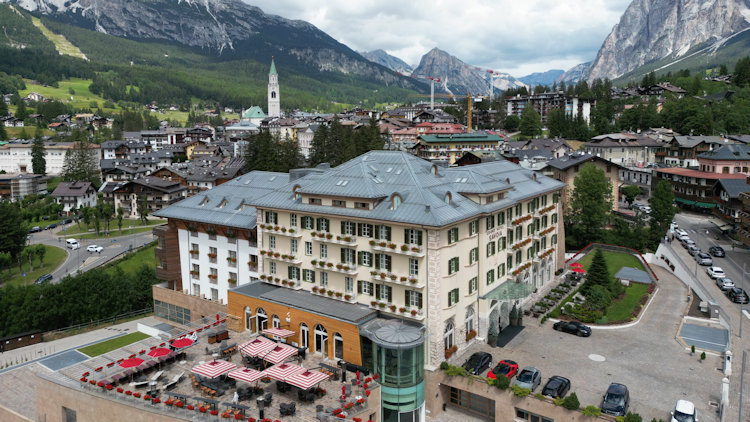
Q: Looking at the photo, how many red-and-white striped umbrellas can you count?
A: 7